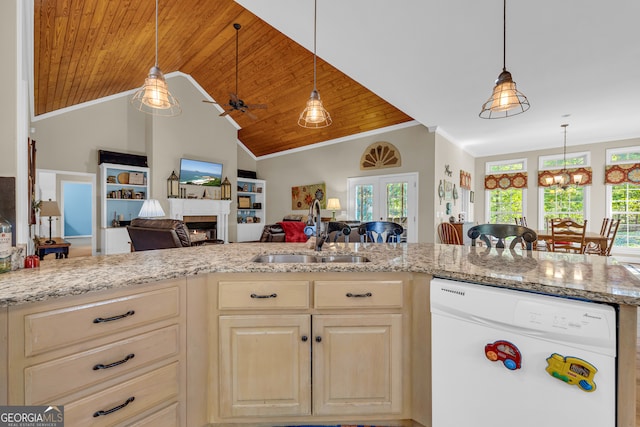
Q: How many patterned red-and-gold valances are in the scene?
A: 4